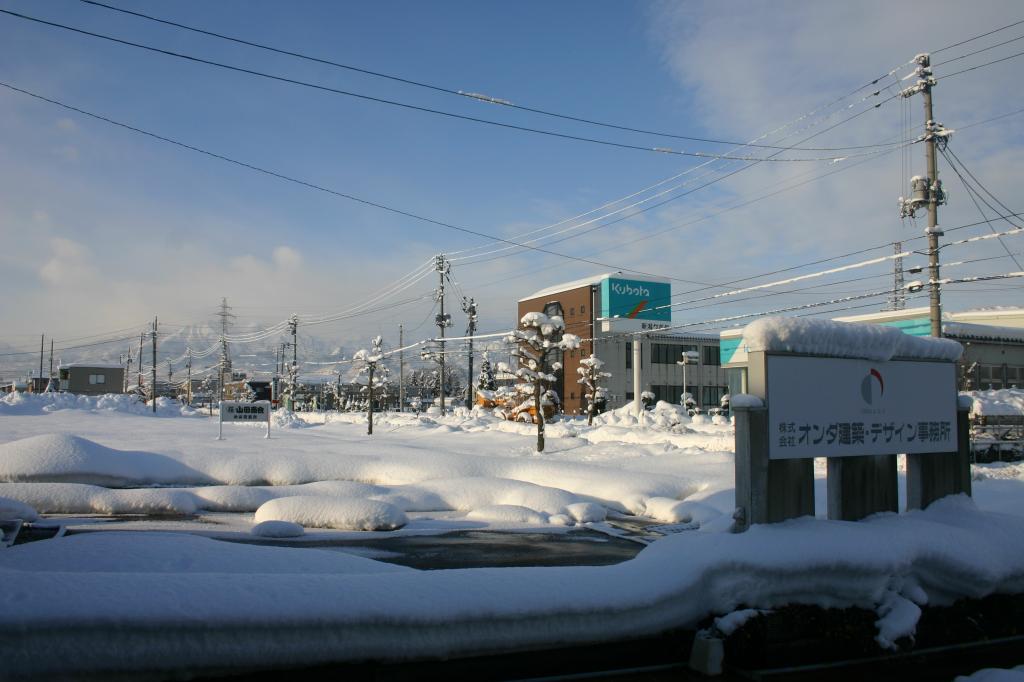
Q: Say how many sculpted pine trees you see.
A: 3